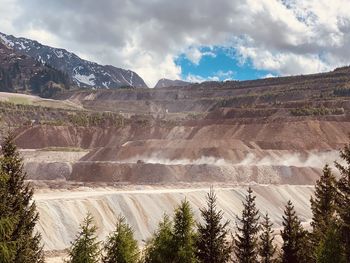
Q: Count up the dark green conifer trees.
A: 11